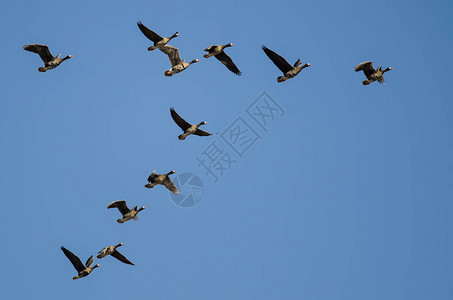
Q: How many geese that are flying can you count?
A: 11